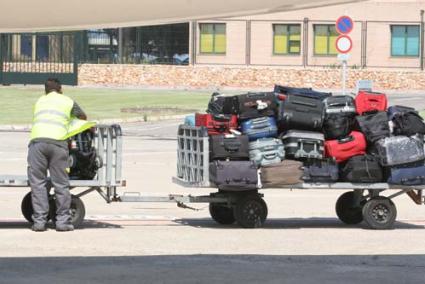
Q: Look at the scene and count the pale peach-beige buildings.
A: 1